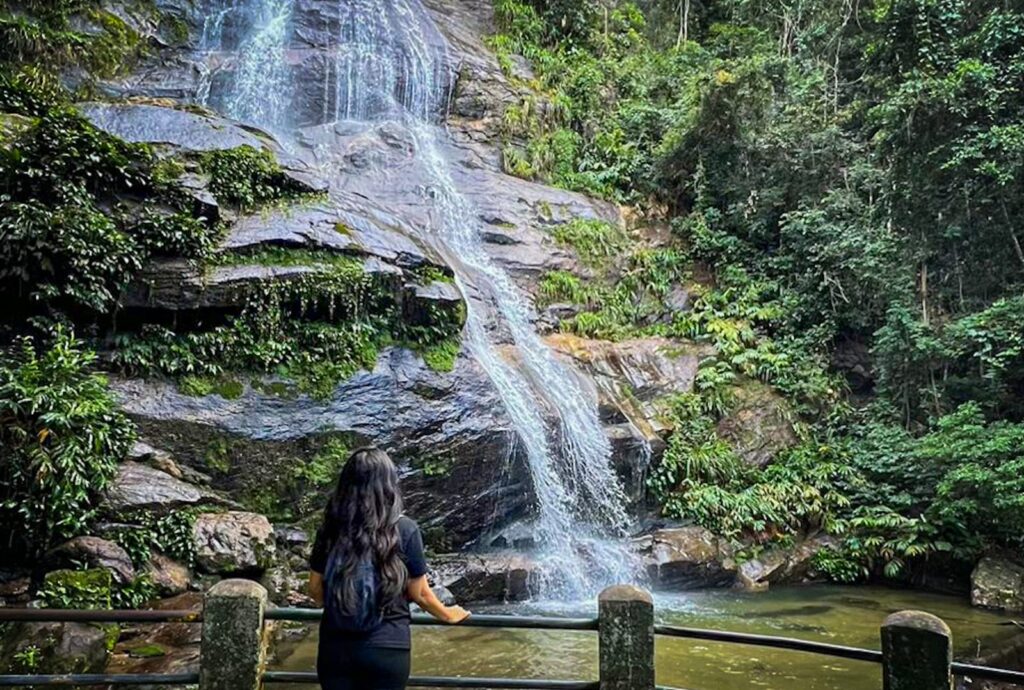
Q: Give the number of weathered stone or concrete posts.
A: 3